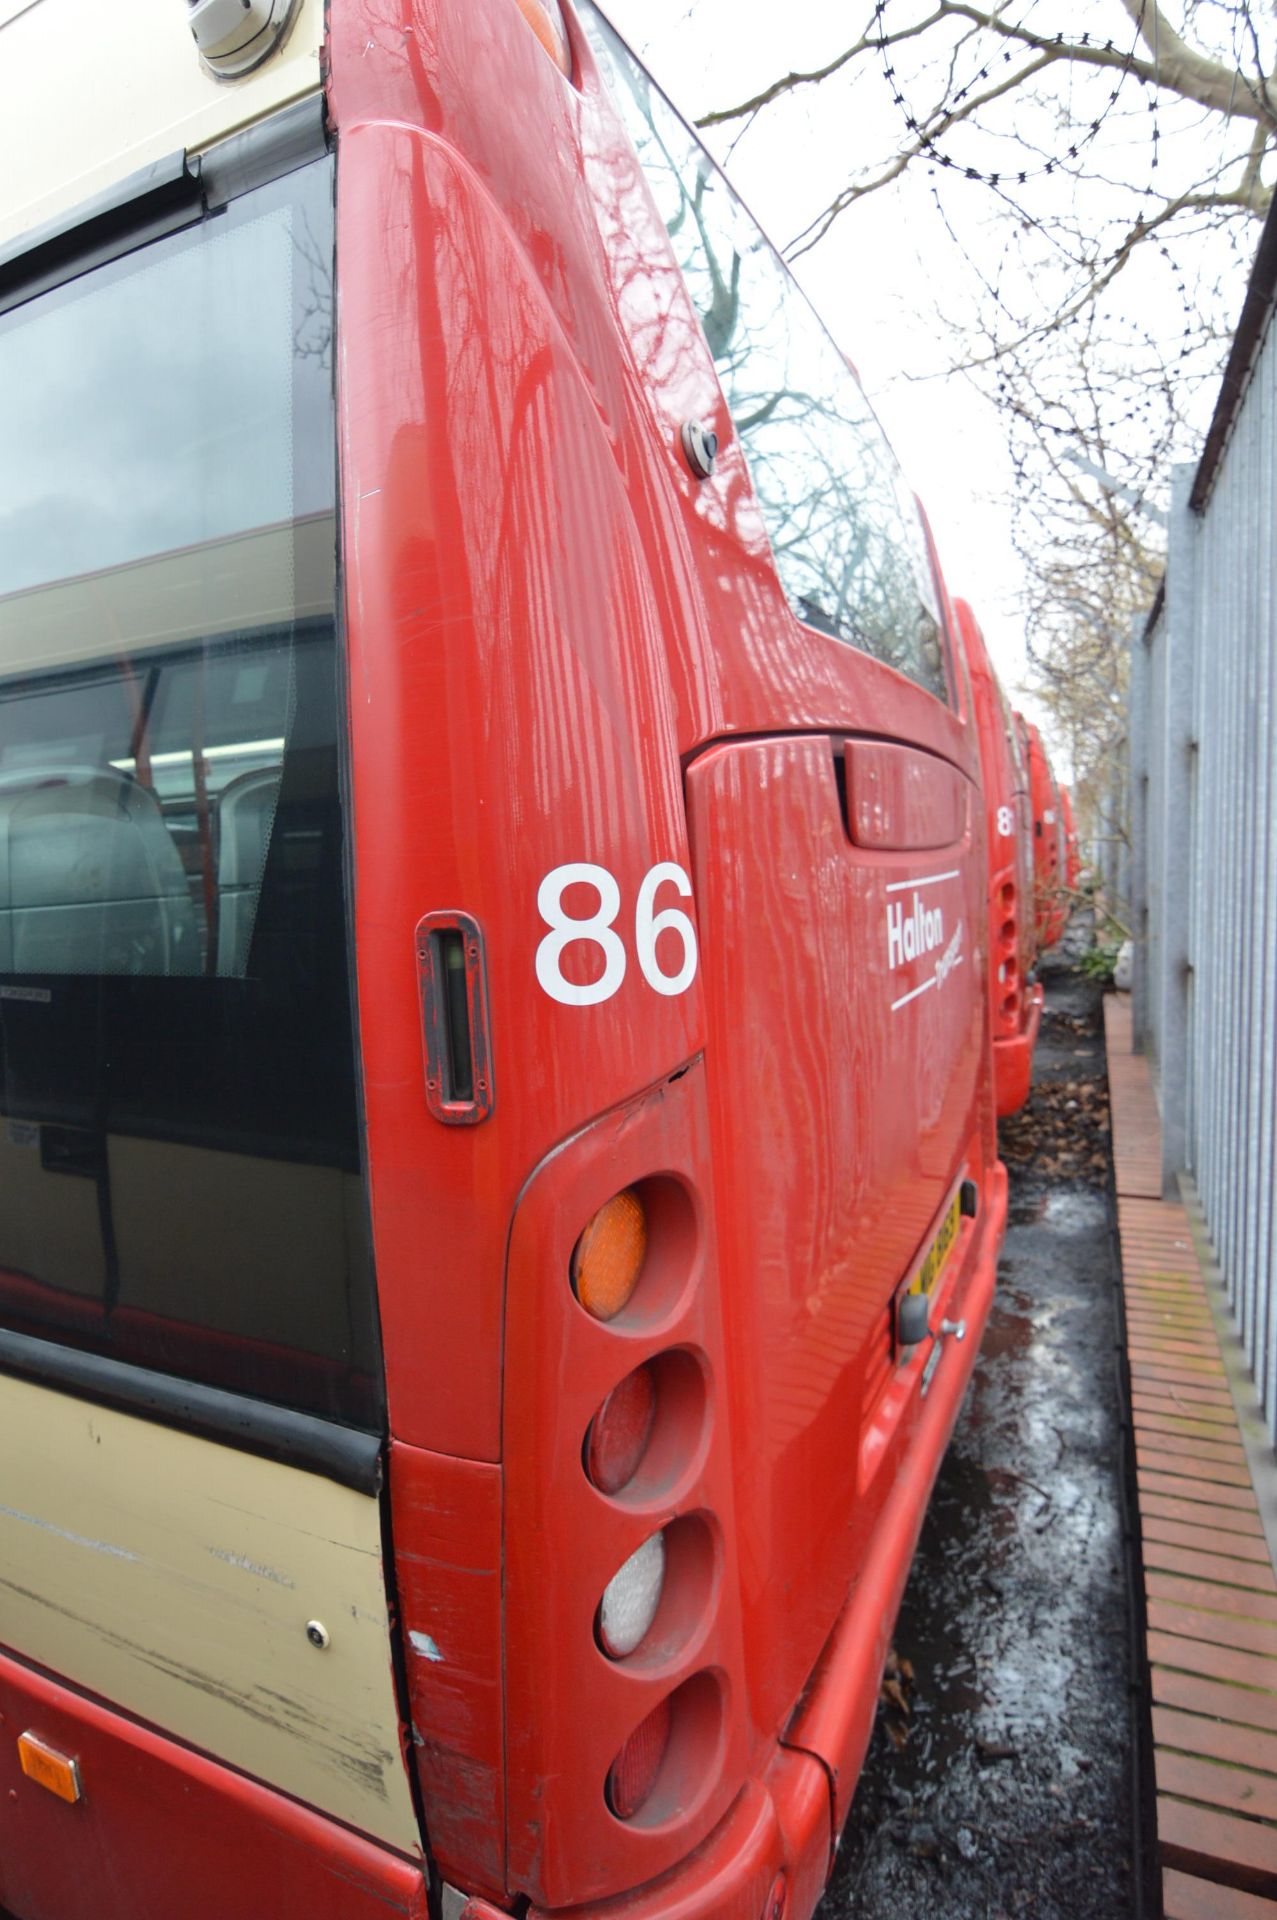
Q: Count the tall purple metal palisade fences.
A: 0